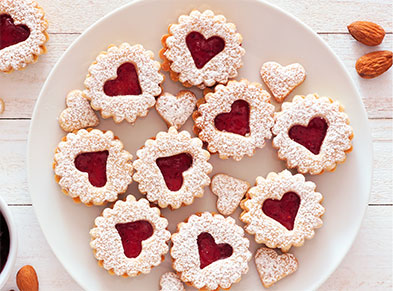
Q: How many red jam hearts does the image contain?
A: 10